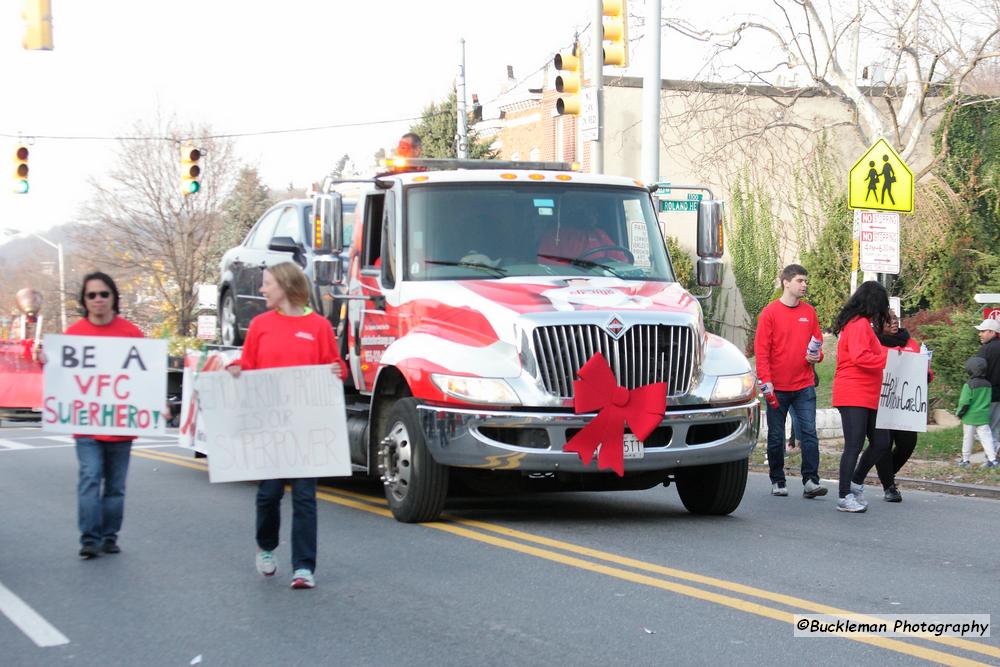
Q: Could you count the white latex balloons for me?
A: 0